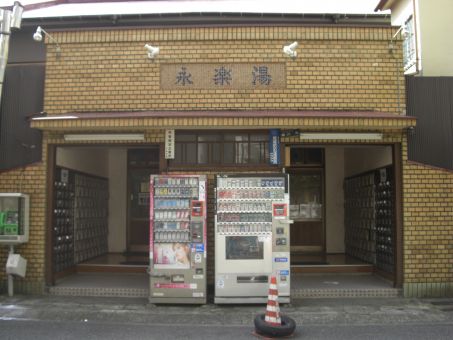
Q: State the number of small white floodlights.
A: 4